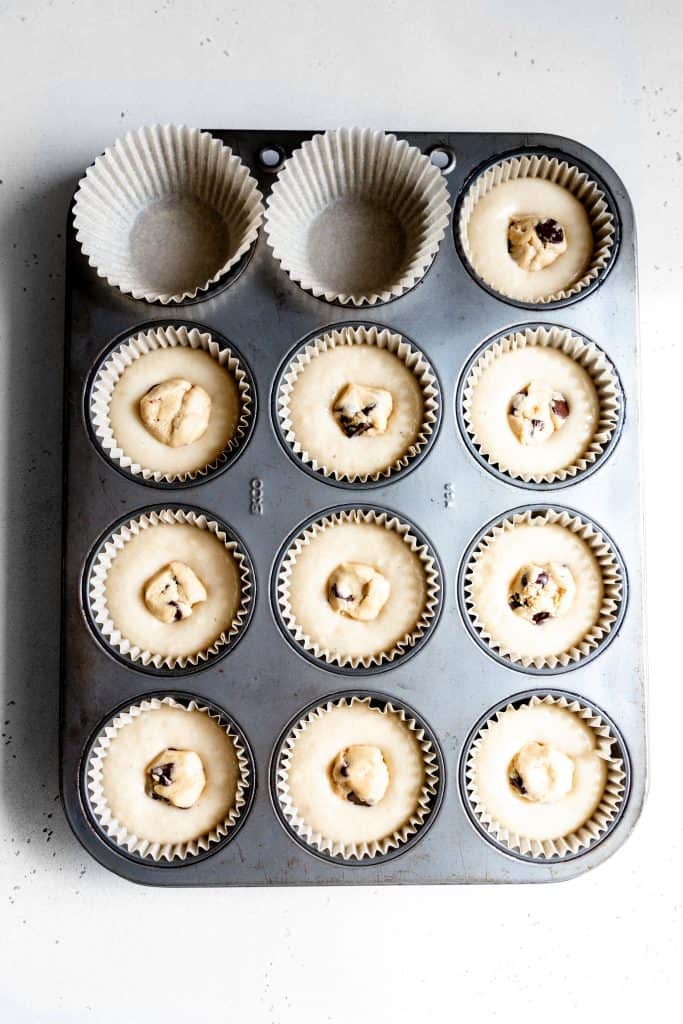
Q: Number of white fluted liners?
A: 12